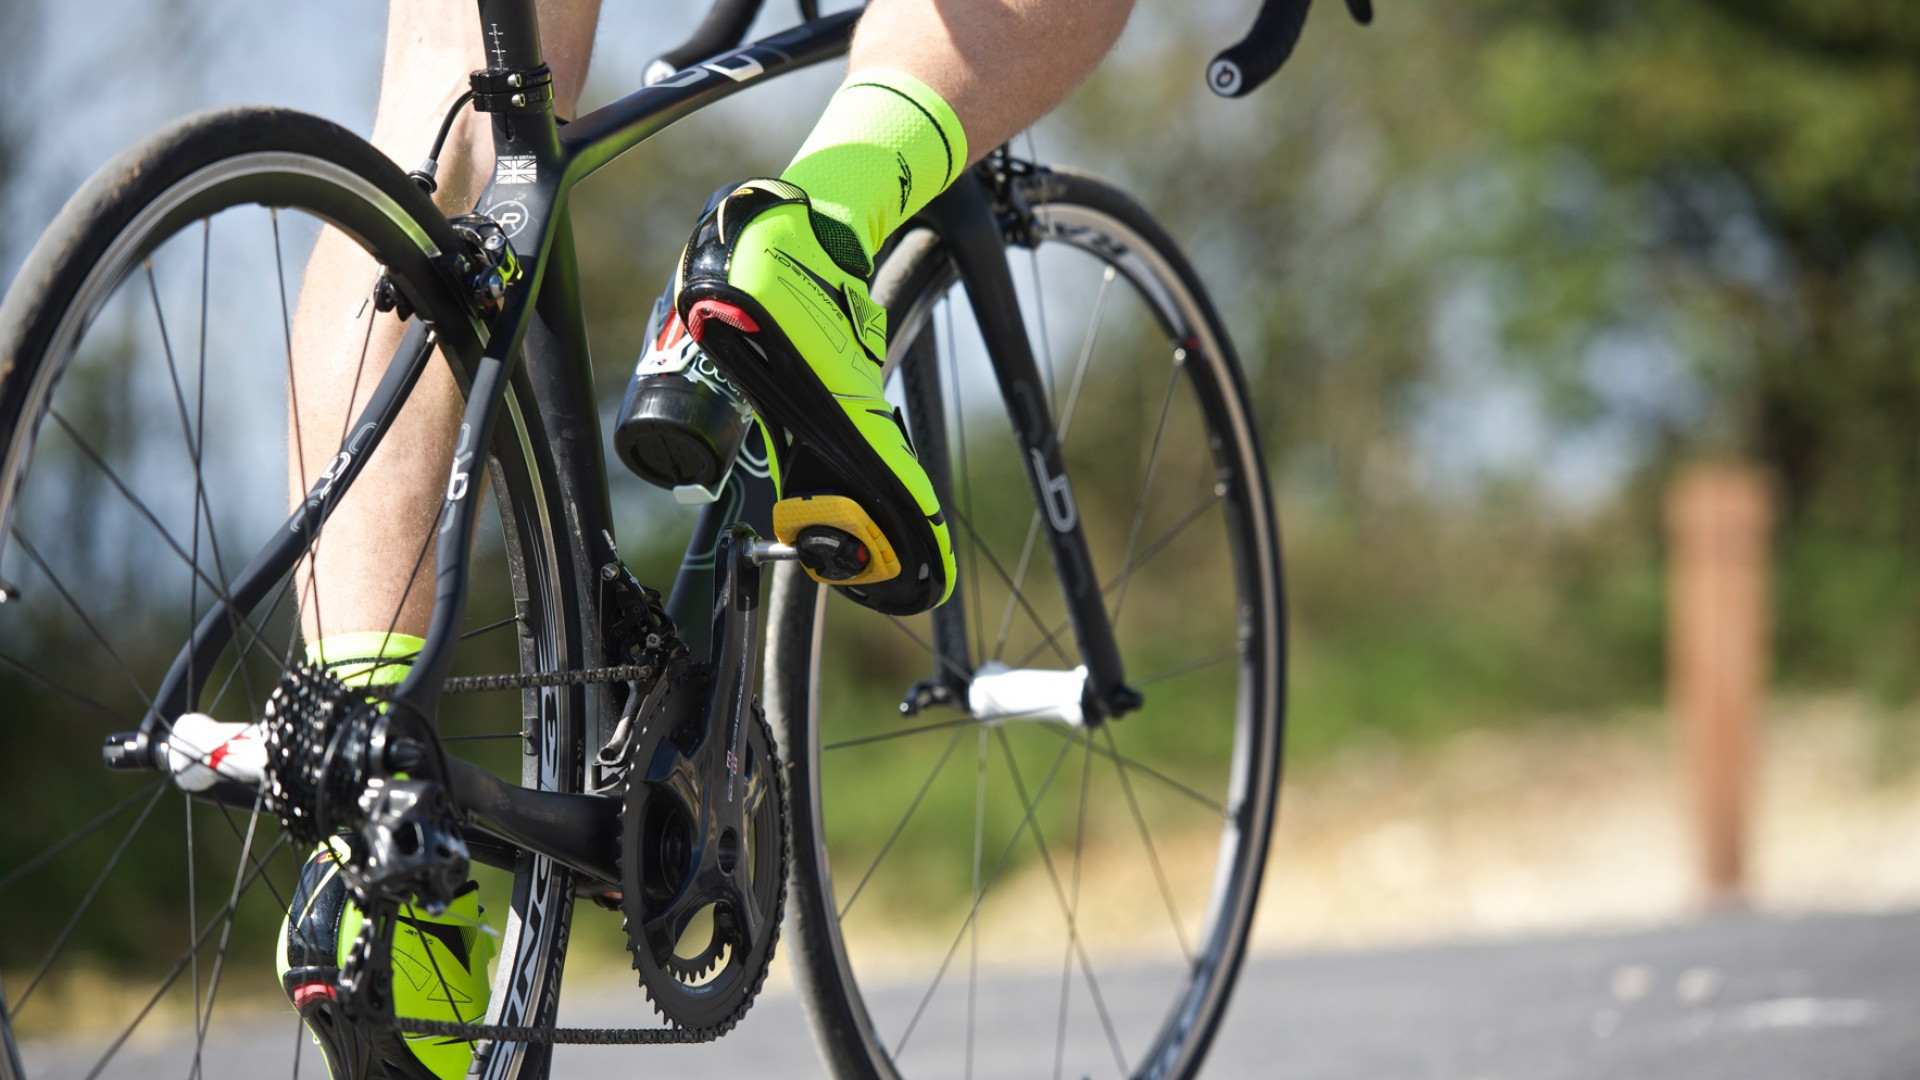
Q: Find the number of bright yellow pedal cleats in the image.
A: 1